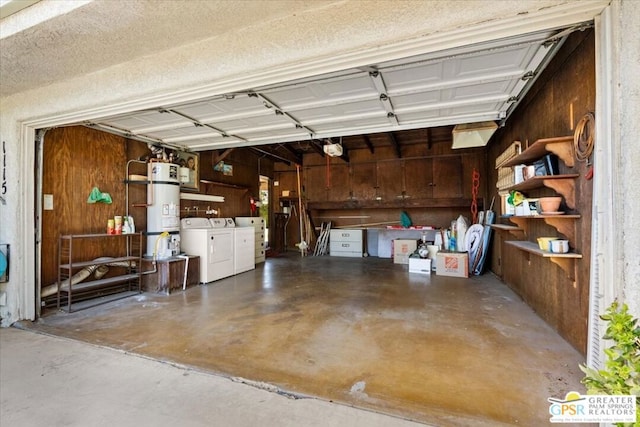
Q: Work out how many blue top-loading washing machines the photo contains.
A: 0